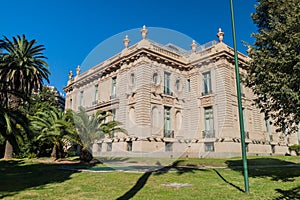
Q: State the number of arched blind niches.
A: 3